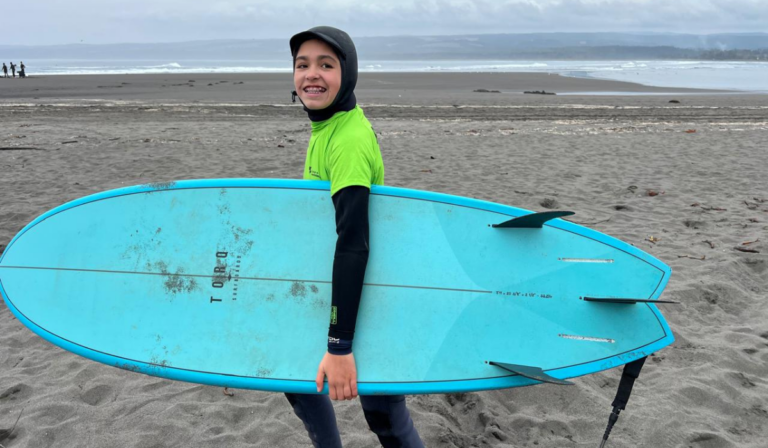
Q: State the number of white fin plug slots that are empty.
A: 2